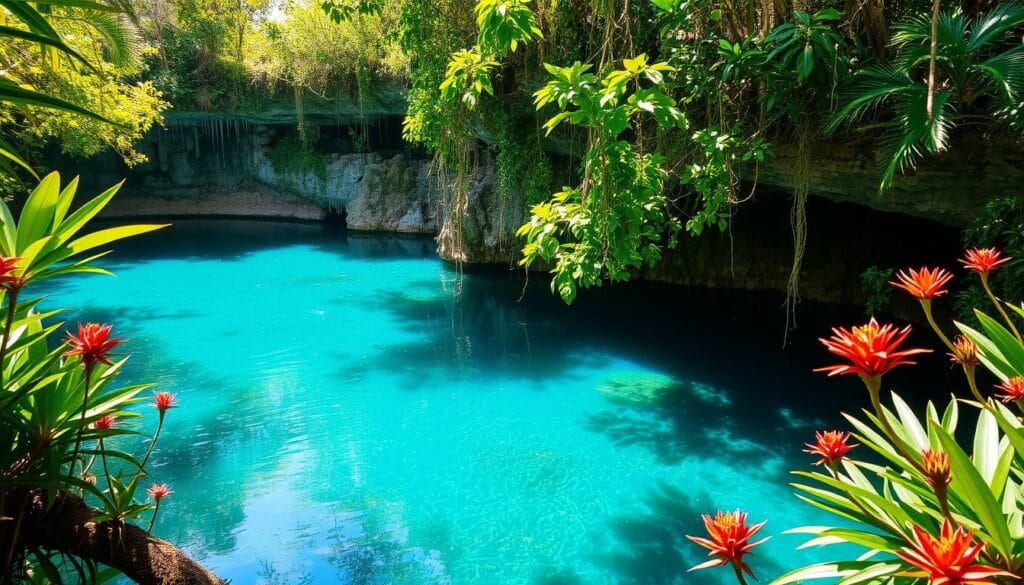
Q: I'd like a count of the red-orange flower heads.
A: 14